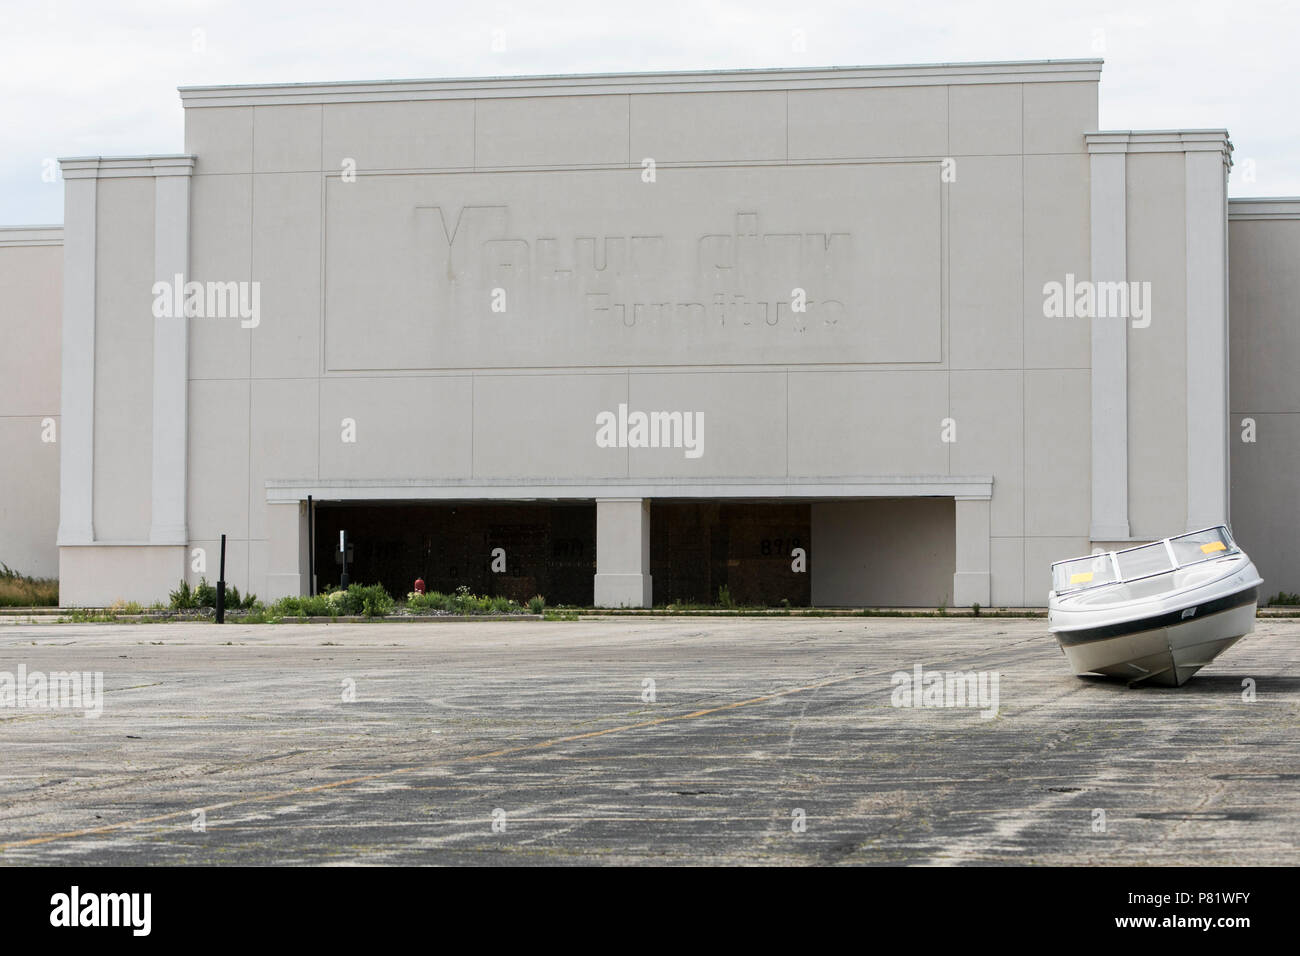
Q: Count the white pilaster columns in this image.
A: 4